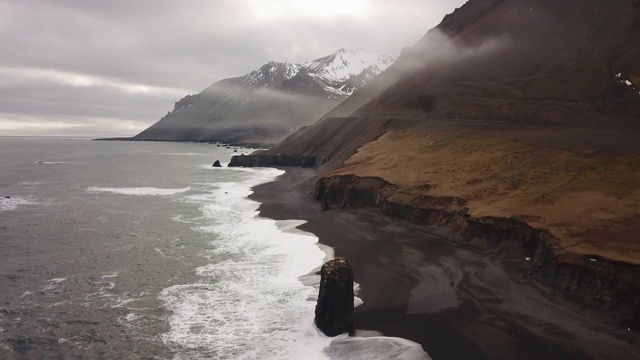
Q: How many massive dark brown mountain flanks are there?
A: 1